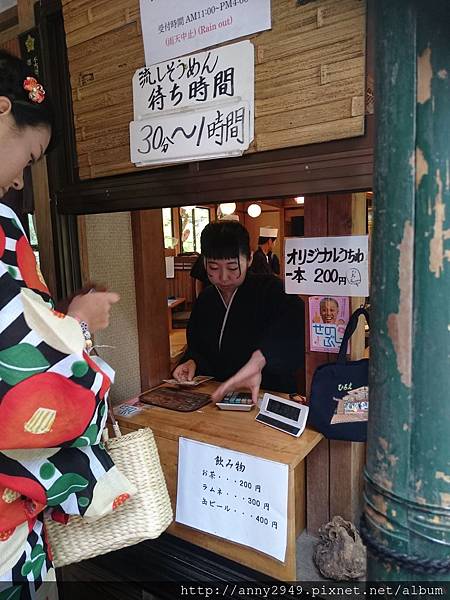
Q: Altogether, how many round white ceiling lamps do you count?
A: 2